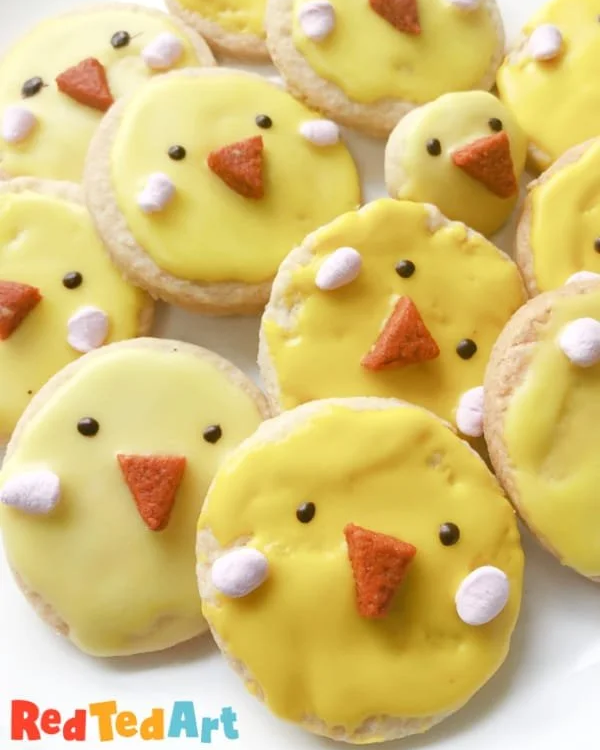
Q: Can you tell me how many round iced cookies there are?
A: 12